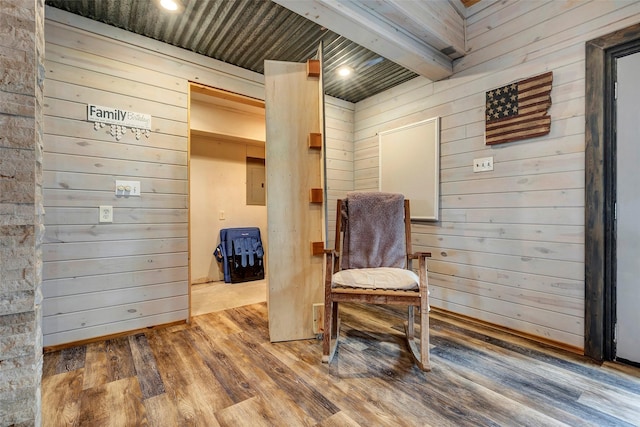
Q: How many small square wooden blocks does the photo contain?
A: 4